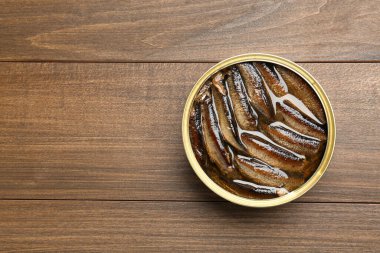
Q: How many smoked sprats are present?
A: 12